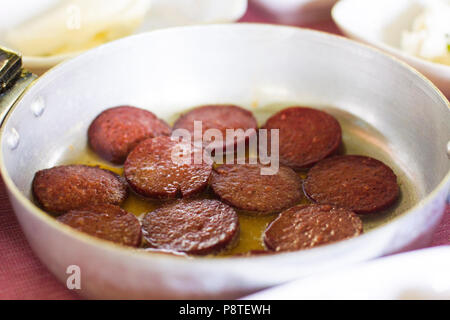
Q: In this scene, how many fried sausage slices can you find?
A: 10